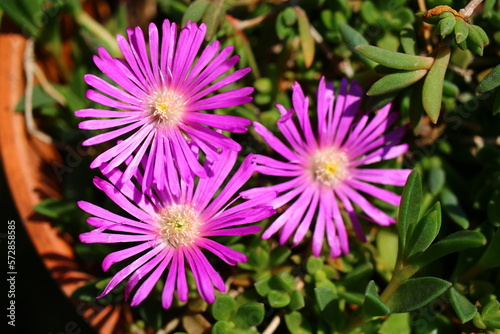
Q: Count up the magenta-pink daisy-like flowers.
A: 3